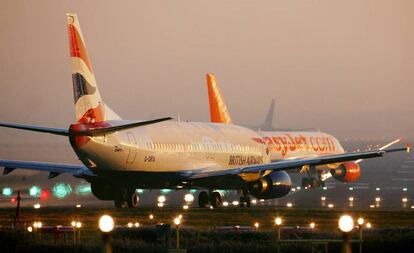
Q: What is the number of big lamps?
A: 2